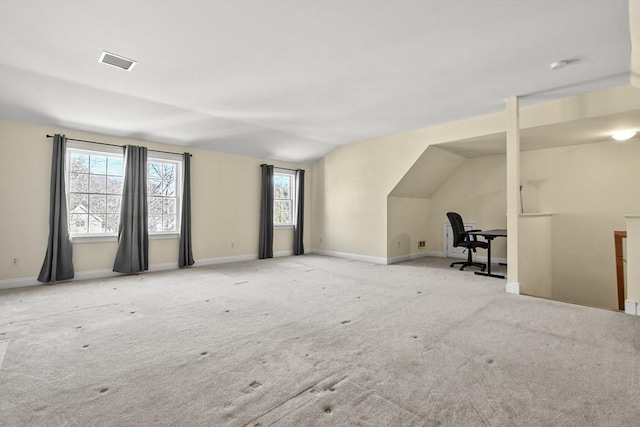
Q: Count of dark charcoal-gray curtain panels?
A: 5